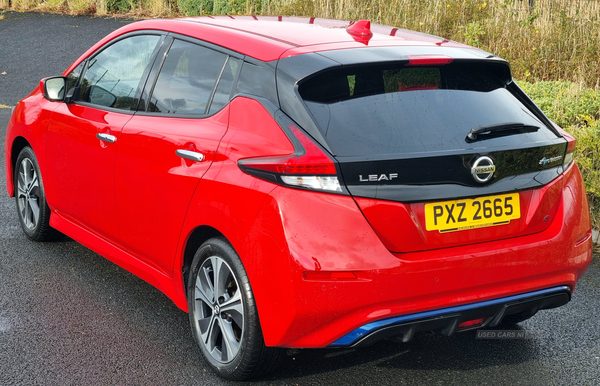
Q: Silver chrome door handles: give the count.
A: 2